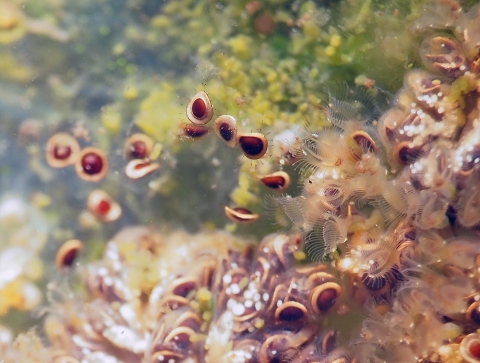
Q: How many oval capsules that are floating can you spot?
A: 12